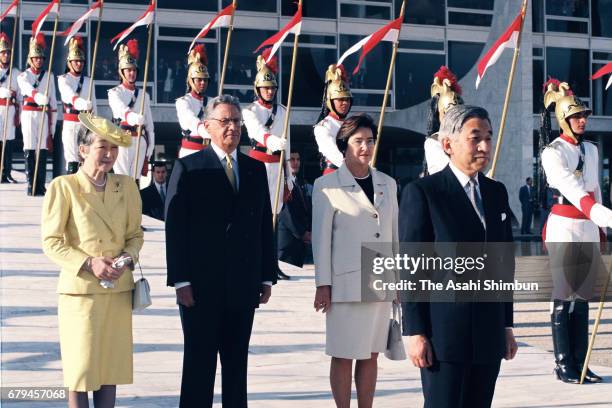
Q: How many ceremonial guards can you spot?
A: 9